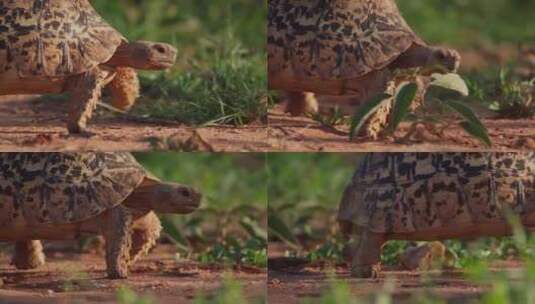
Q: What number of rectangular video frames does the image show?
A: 4